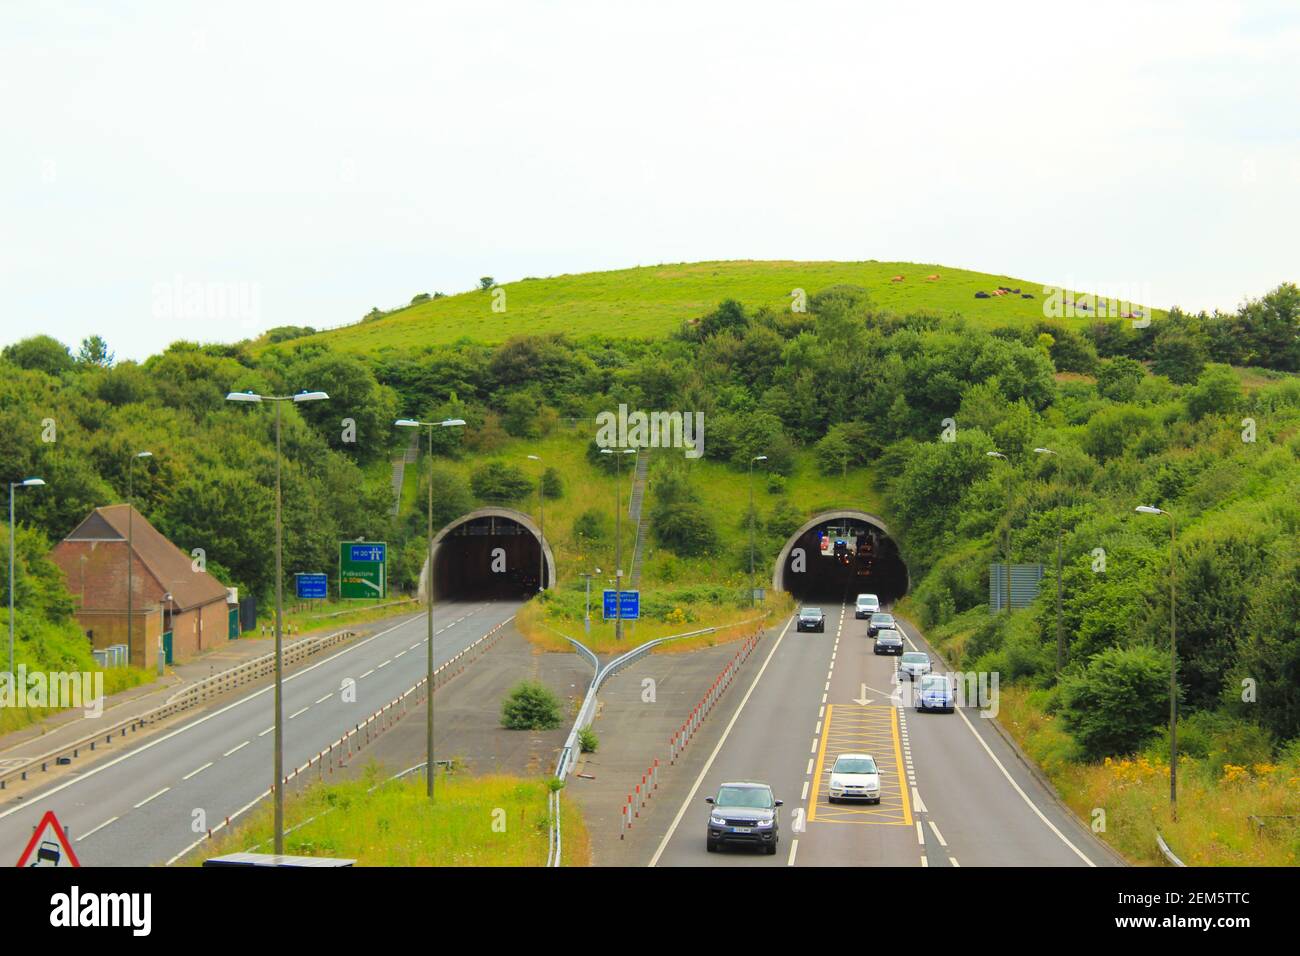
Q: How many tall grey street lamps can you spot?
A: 10